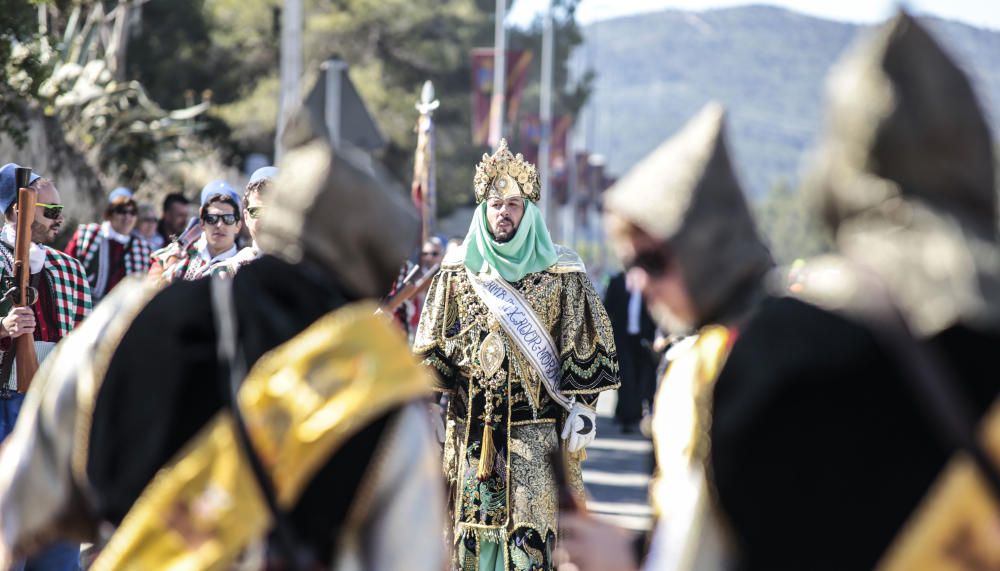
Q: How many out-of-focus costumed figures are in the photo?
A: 3